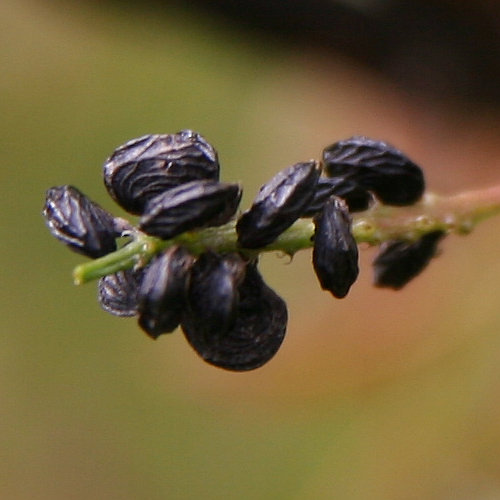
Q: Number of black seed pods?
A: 12